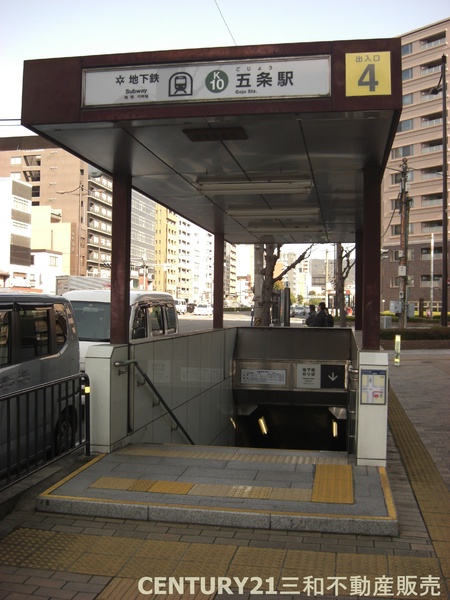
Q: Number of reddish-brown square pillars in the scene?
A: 4